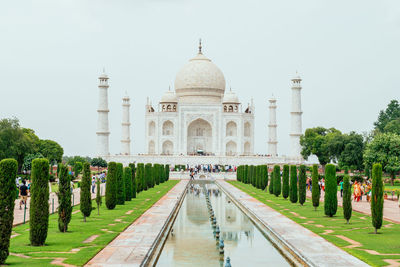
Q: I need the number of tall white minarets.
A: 4